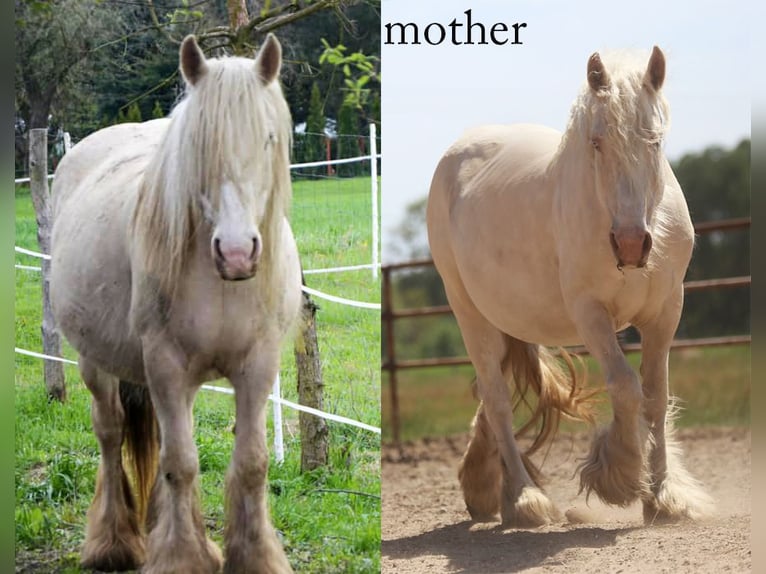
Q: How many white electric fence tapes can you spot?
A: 4